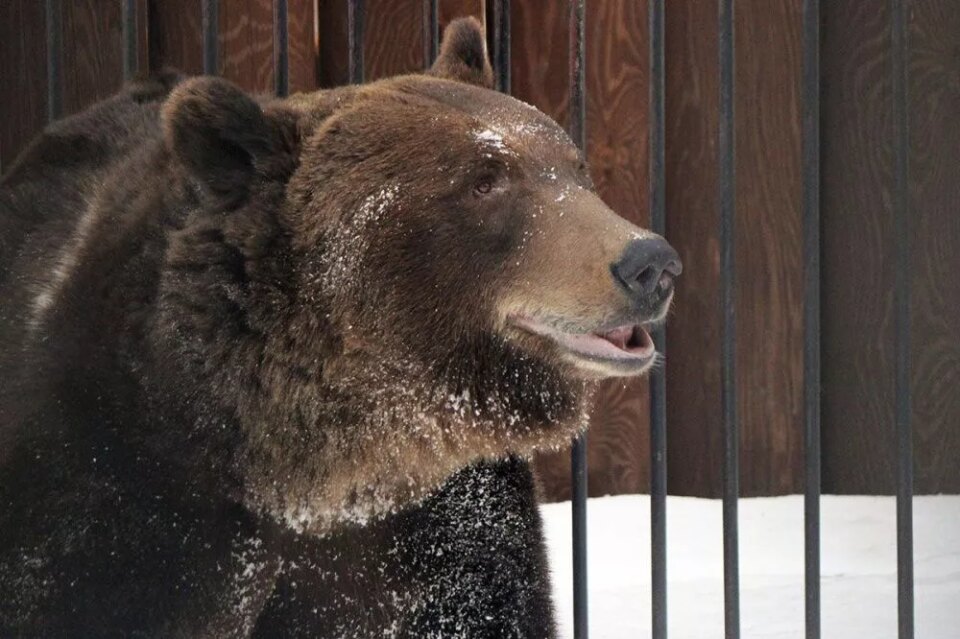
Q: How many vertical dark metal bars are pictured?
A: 12